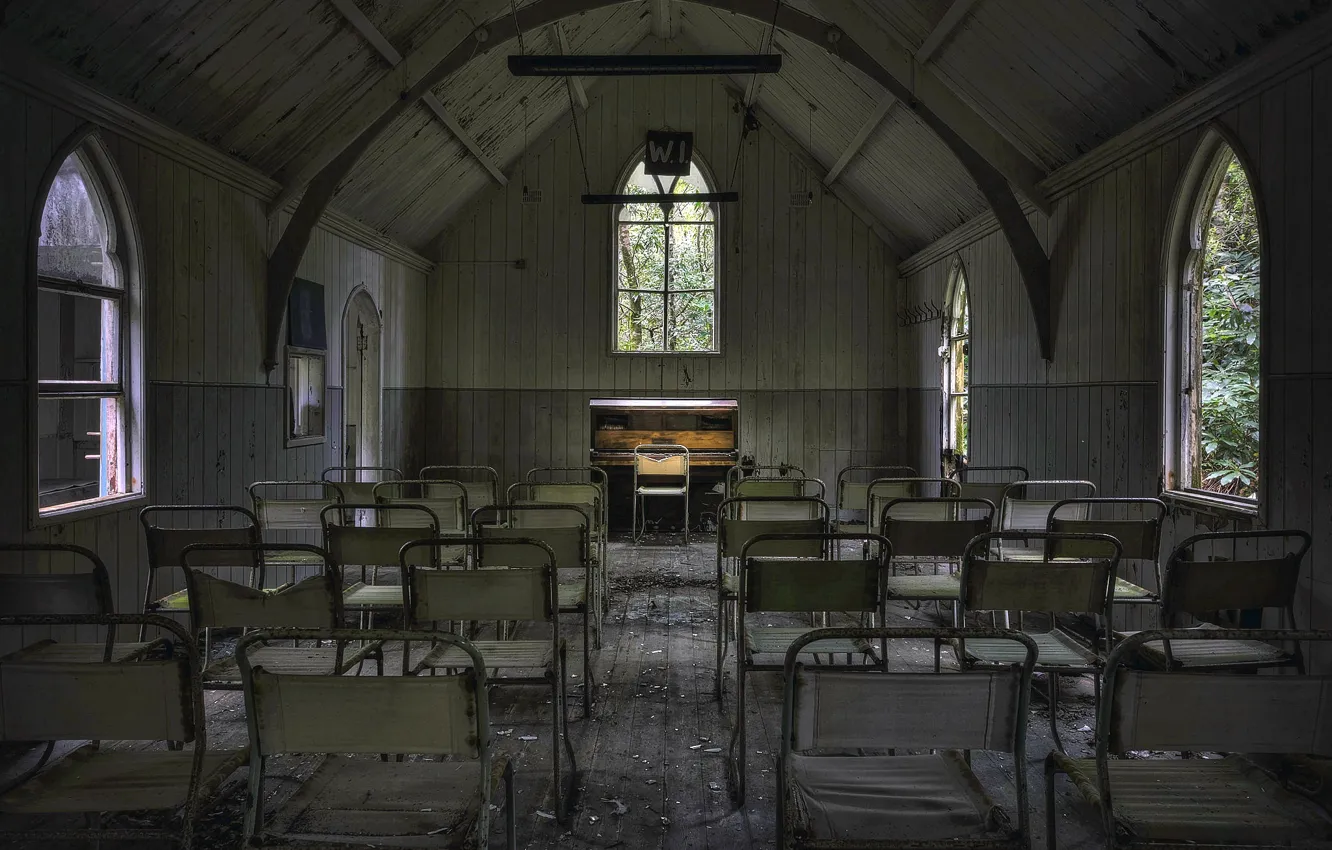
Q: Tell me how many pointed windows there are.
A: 4